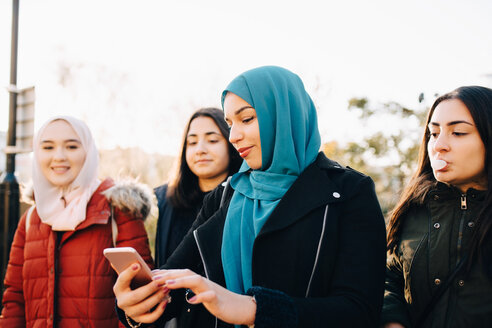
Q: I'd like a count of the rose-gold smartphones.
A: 1